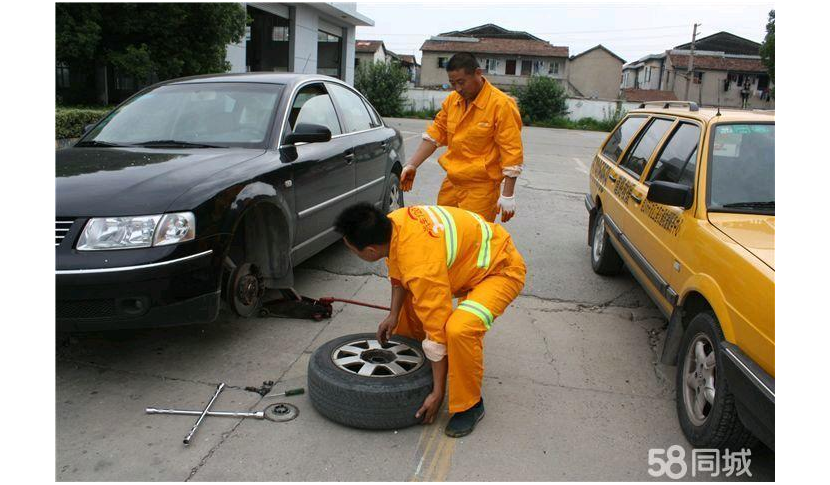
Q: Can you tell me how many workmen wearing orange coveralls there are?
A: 2